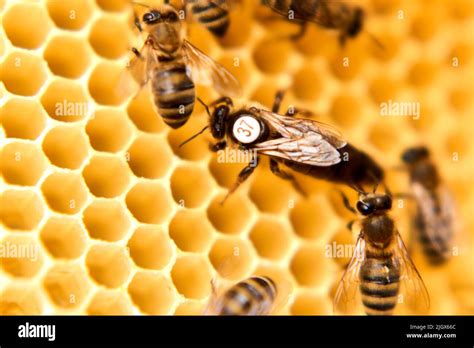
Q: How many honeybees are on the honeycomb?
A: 7